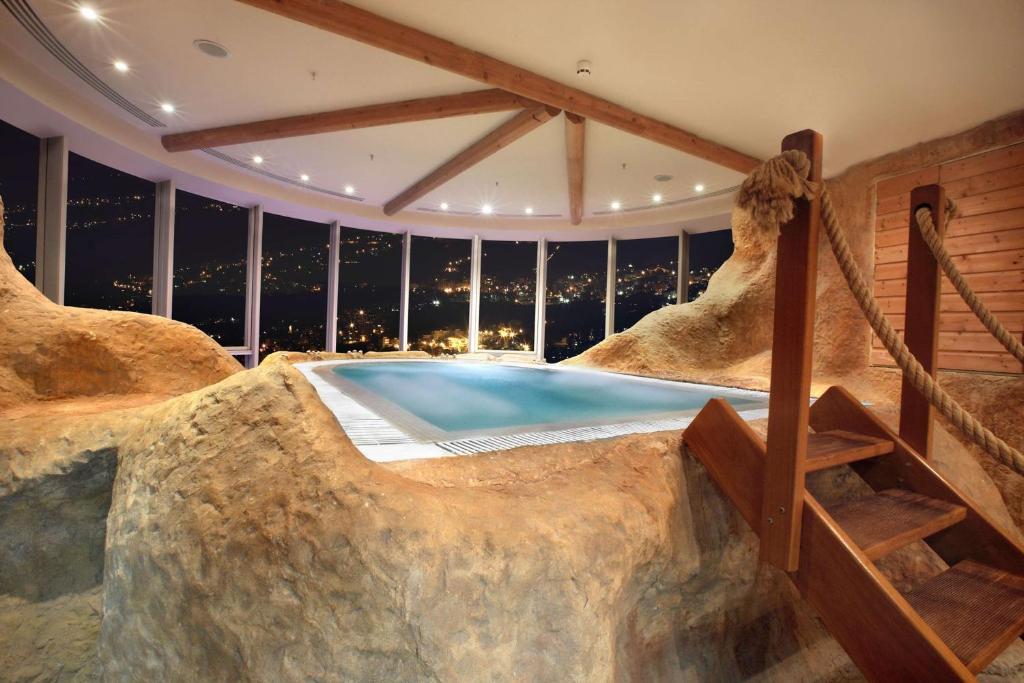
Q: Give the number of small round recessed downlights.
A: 12